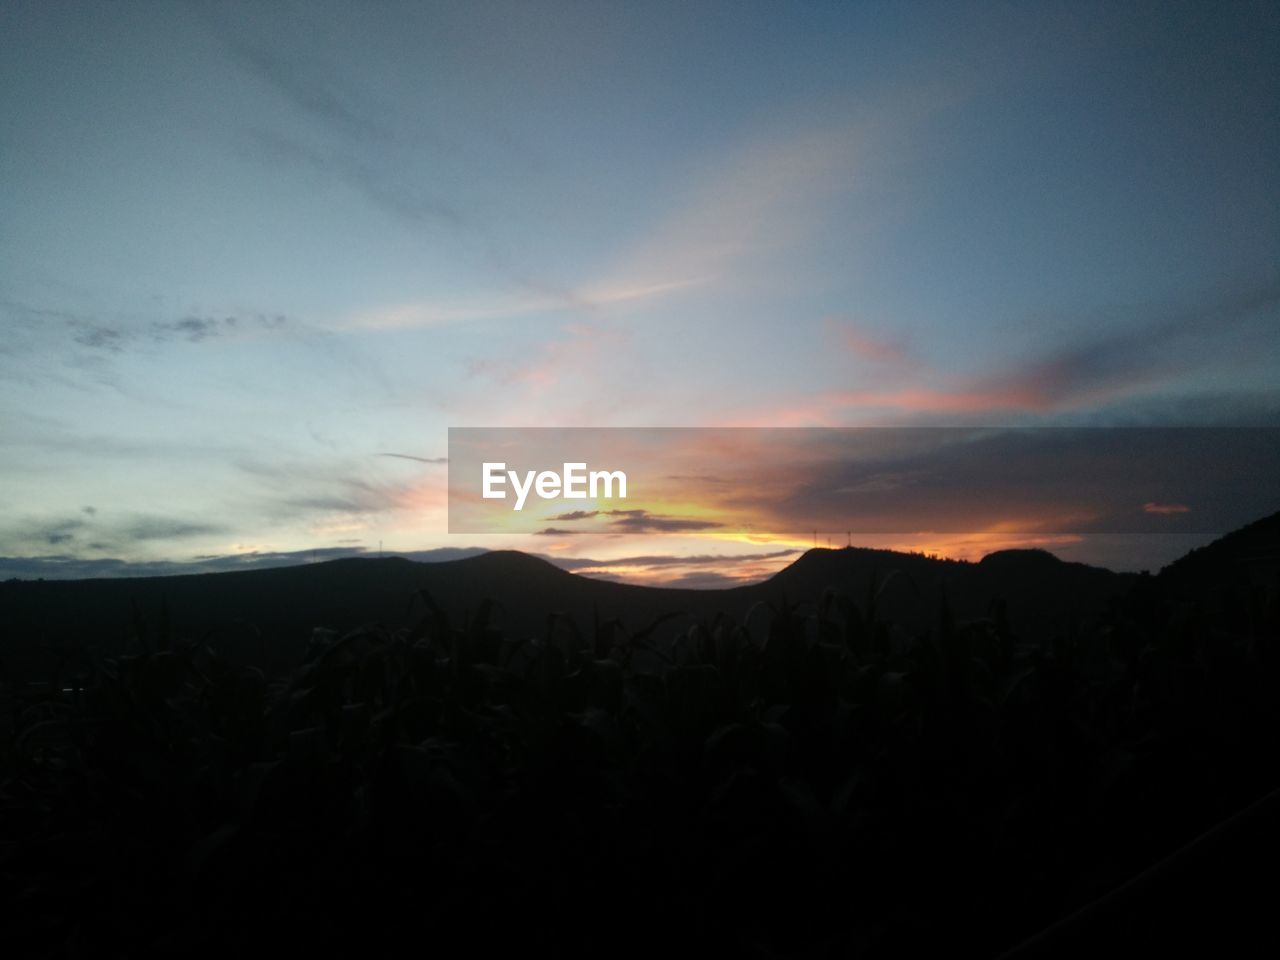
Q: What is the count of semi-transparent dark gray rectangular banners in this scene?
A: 1